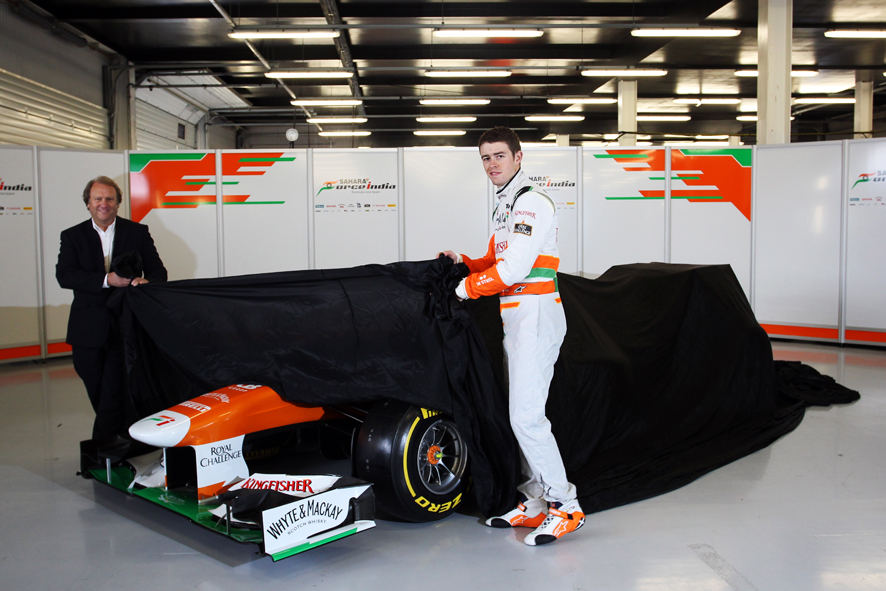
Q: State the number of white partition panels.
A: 11